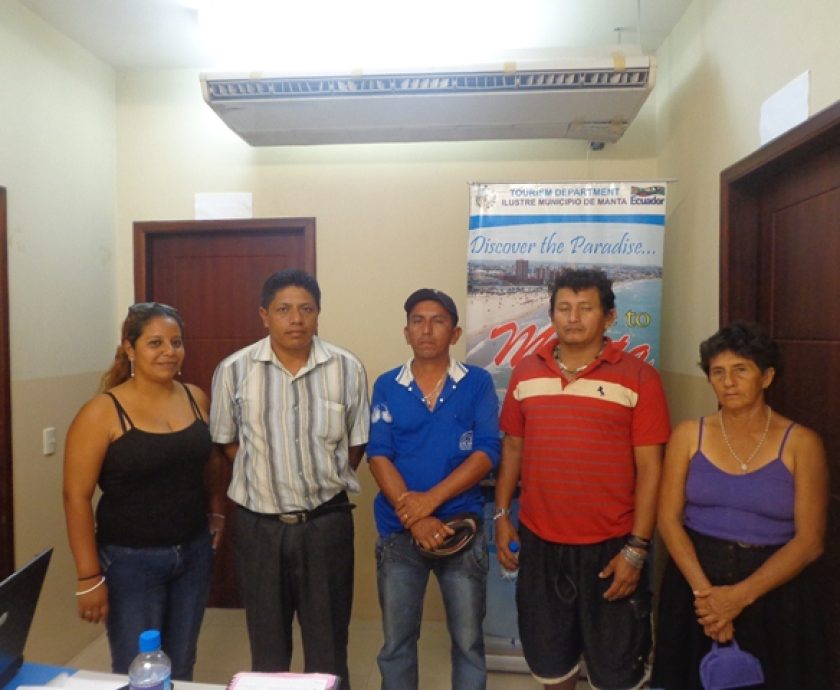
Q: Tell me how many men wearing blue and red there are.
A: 2